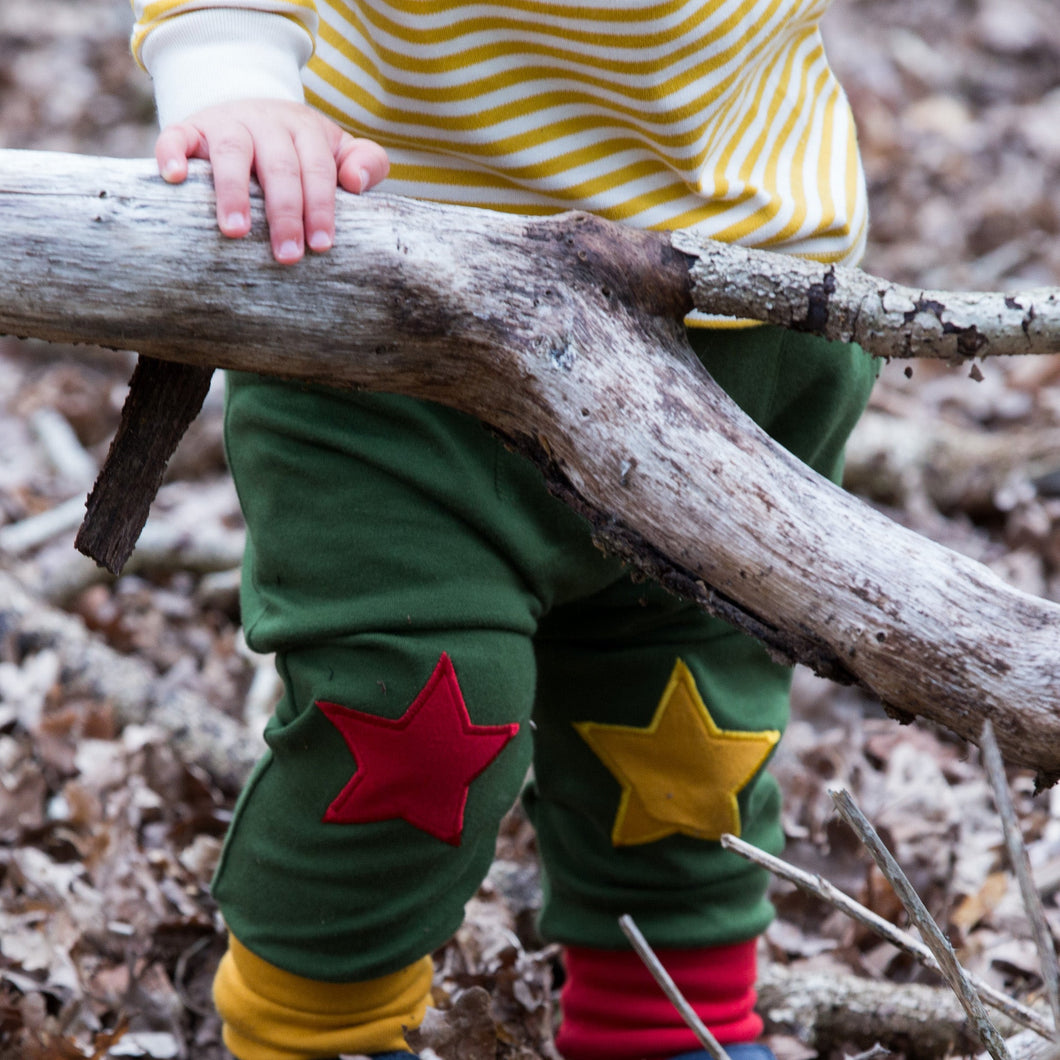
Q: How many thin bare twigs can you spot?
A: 4